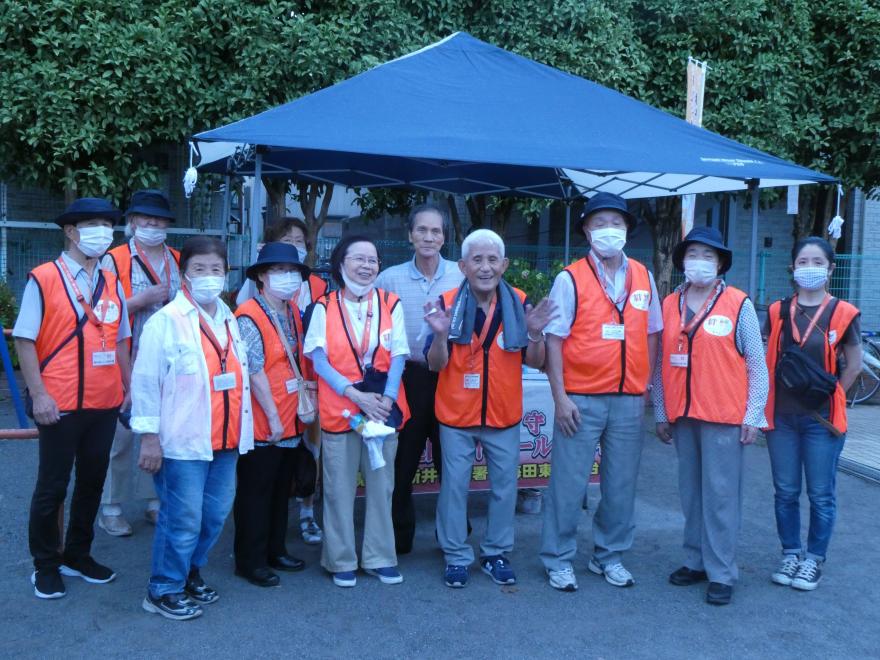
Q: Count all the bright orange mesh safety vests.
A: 10